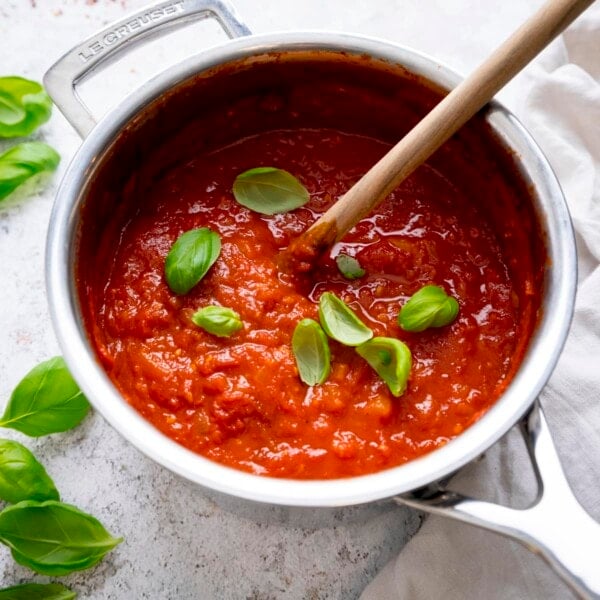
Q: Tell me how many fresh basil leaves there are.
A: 14